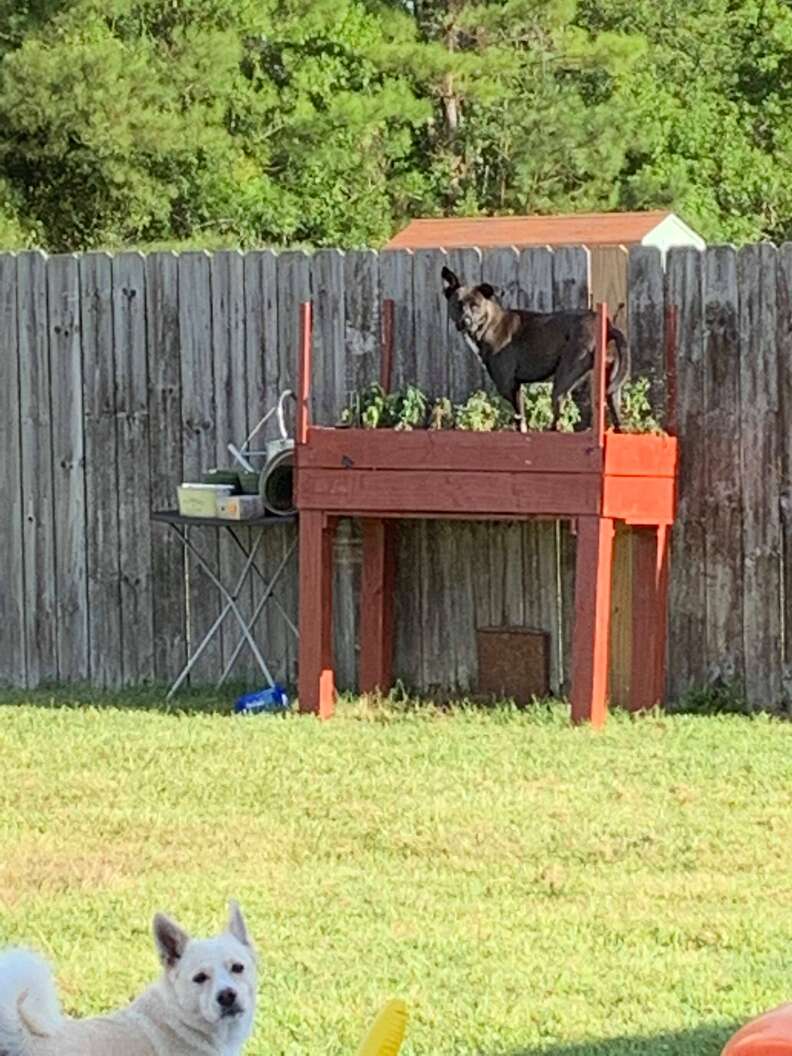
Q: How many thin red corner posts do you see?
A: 4